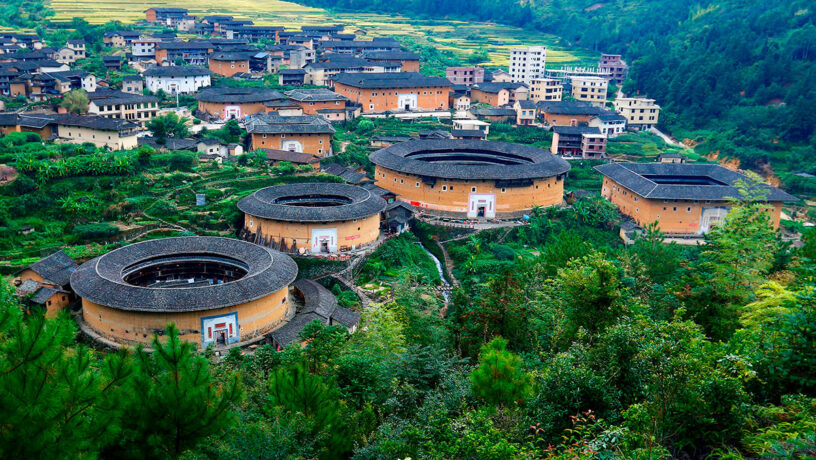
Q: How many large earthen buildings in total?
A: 4